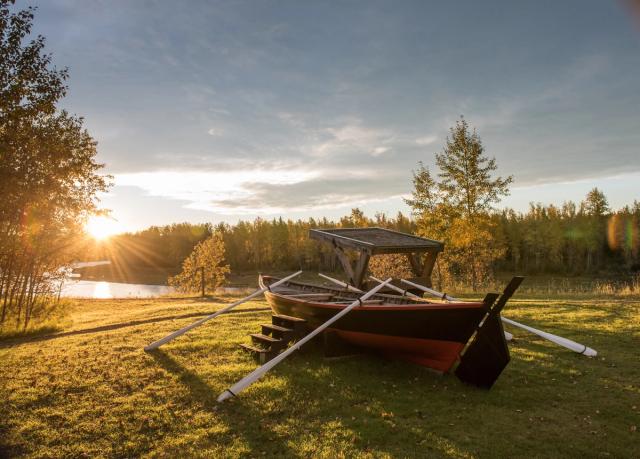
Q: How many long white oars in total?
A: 5